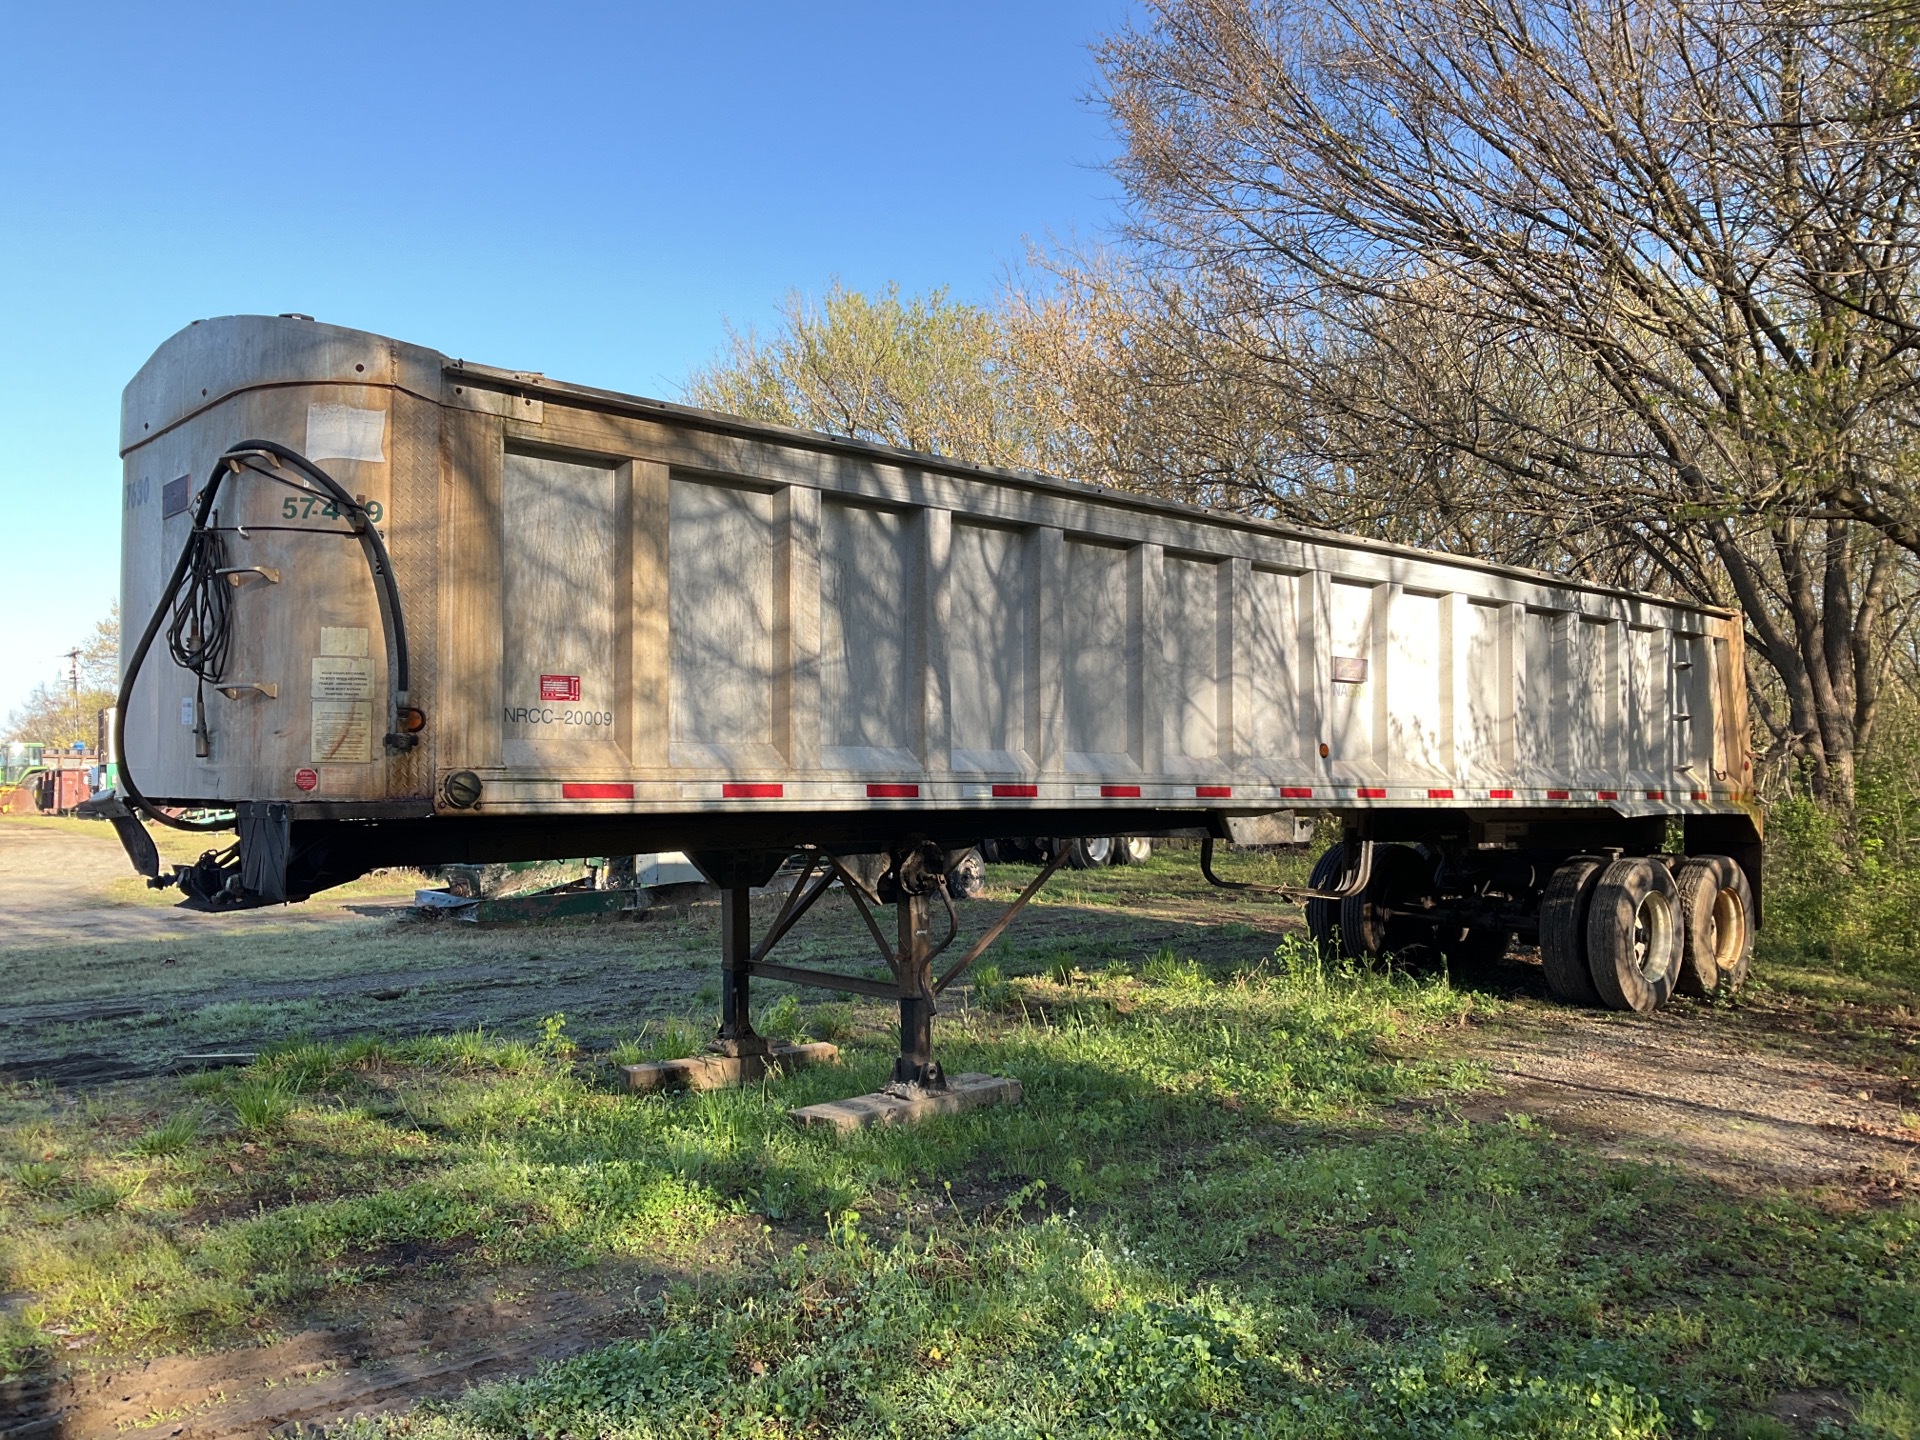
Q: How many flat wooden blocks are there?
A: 2